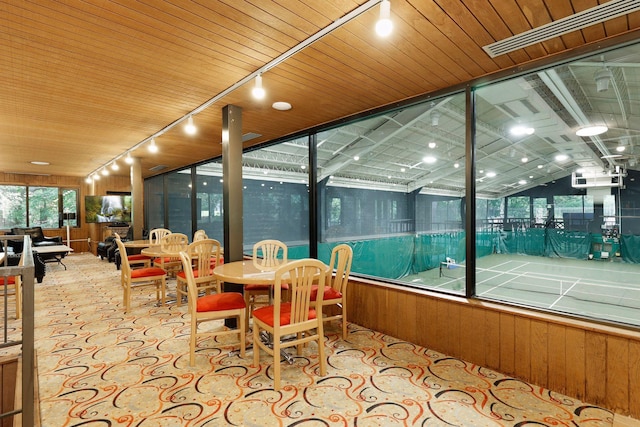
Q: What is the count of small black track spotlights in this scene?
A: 0